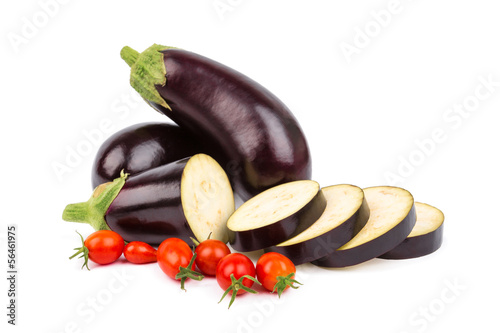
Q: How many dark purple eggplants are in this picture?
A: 3